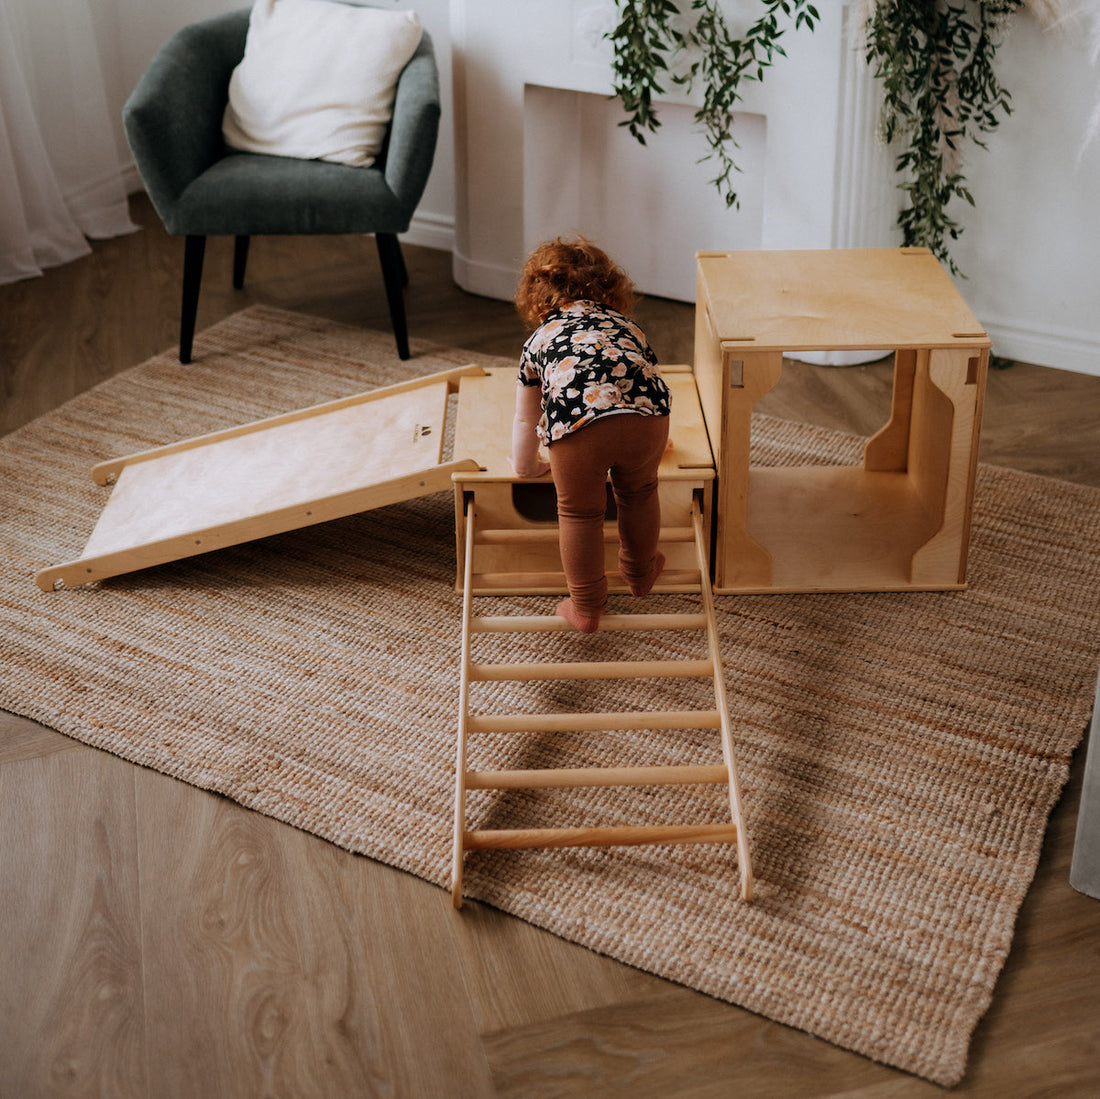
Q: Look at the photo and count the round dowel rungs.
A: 7